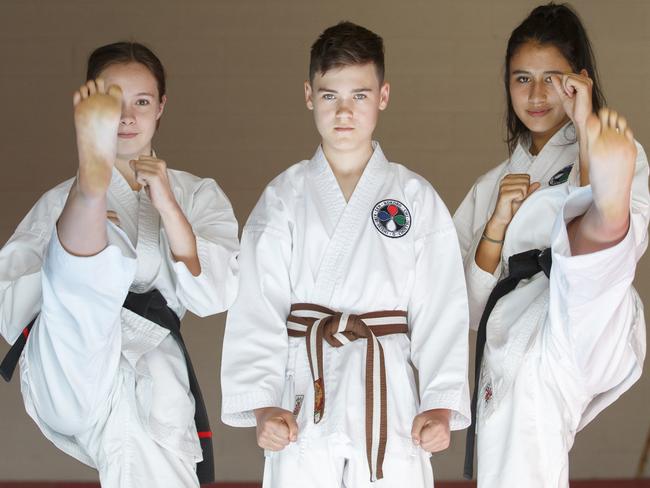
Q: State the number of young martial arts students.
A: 3